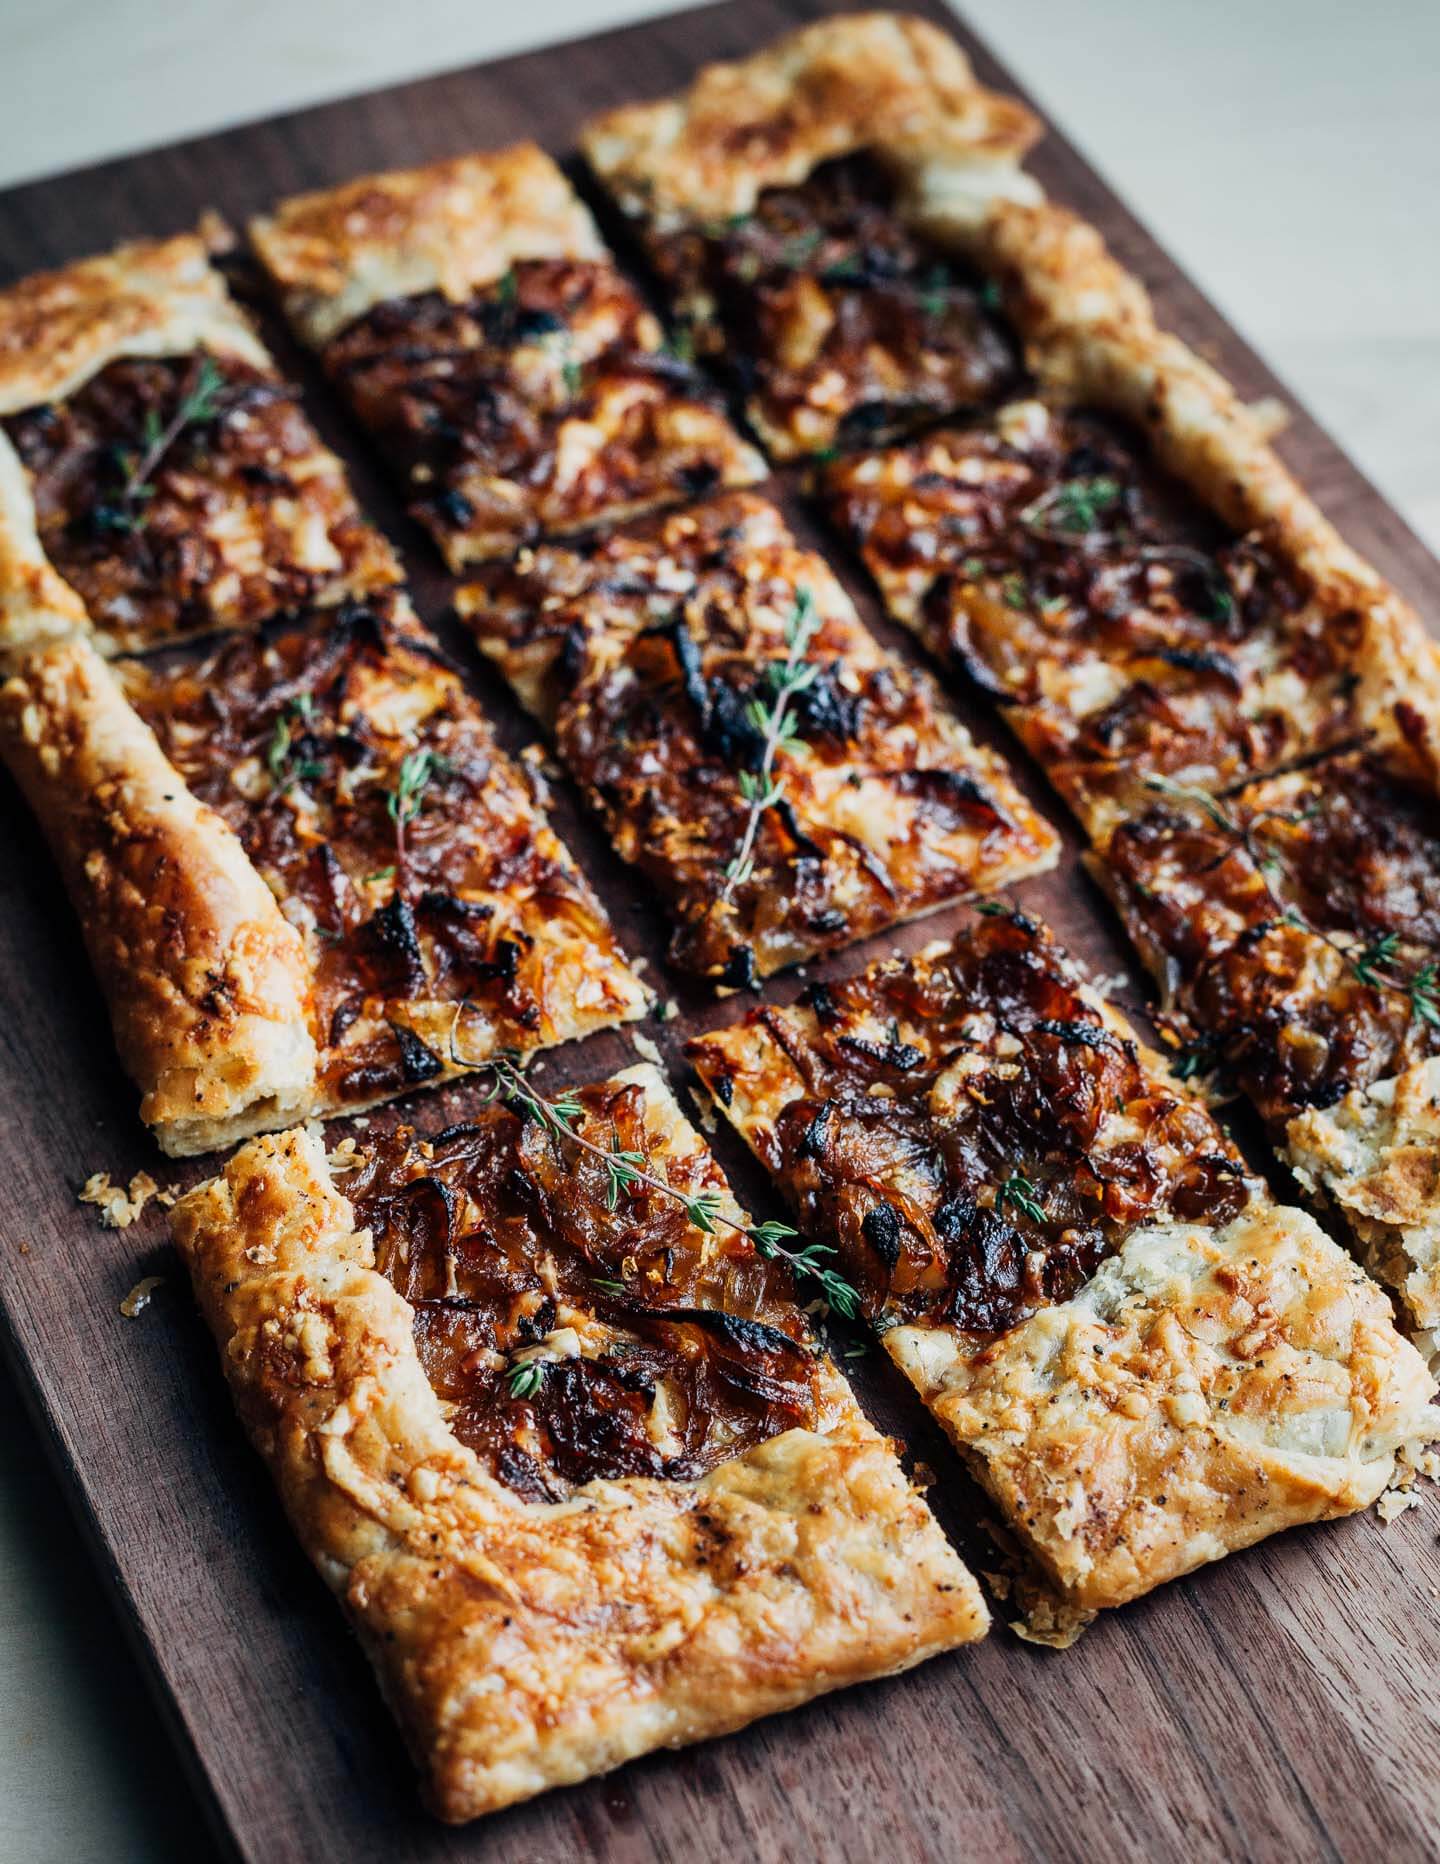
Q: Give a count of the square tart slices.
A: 9